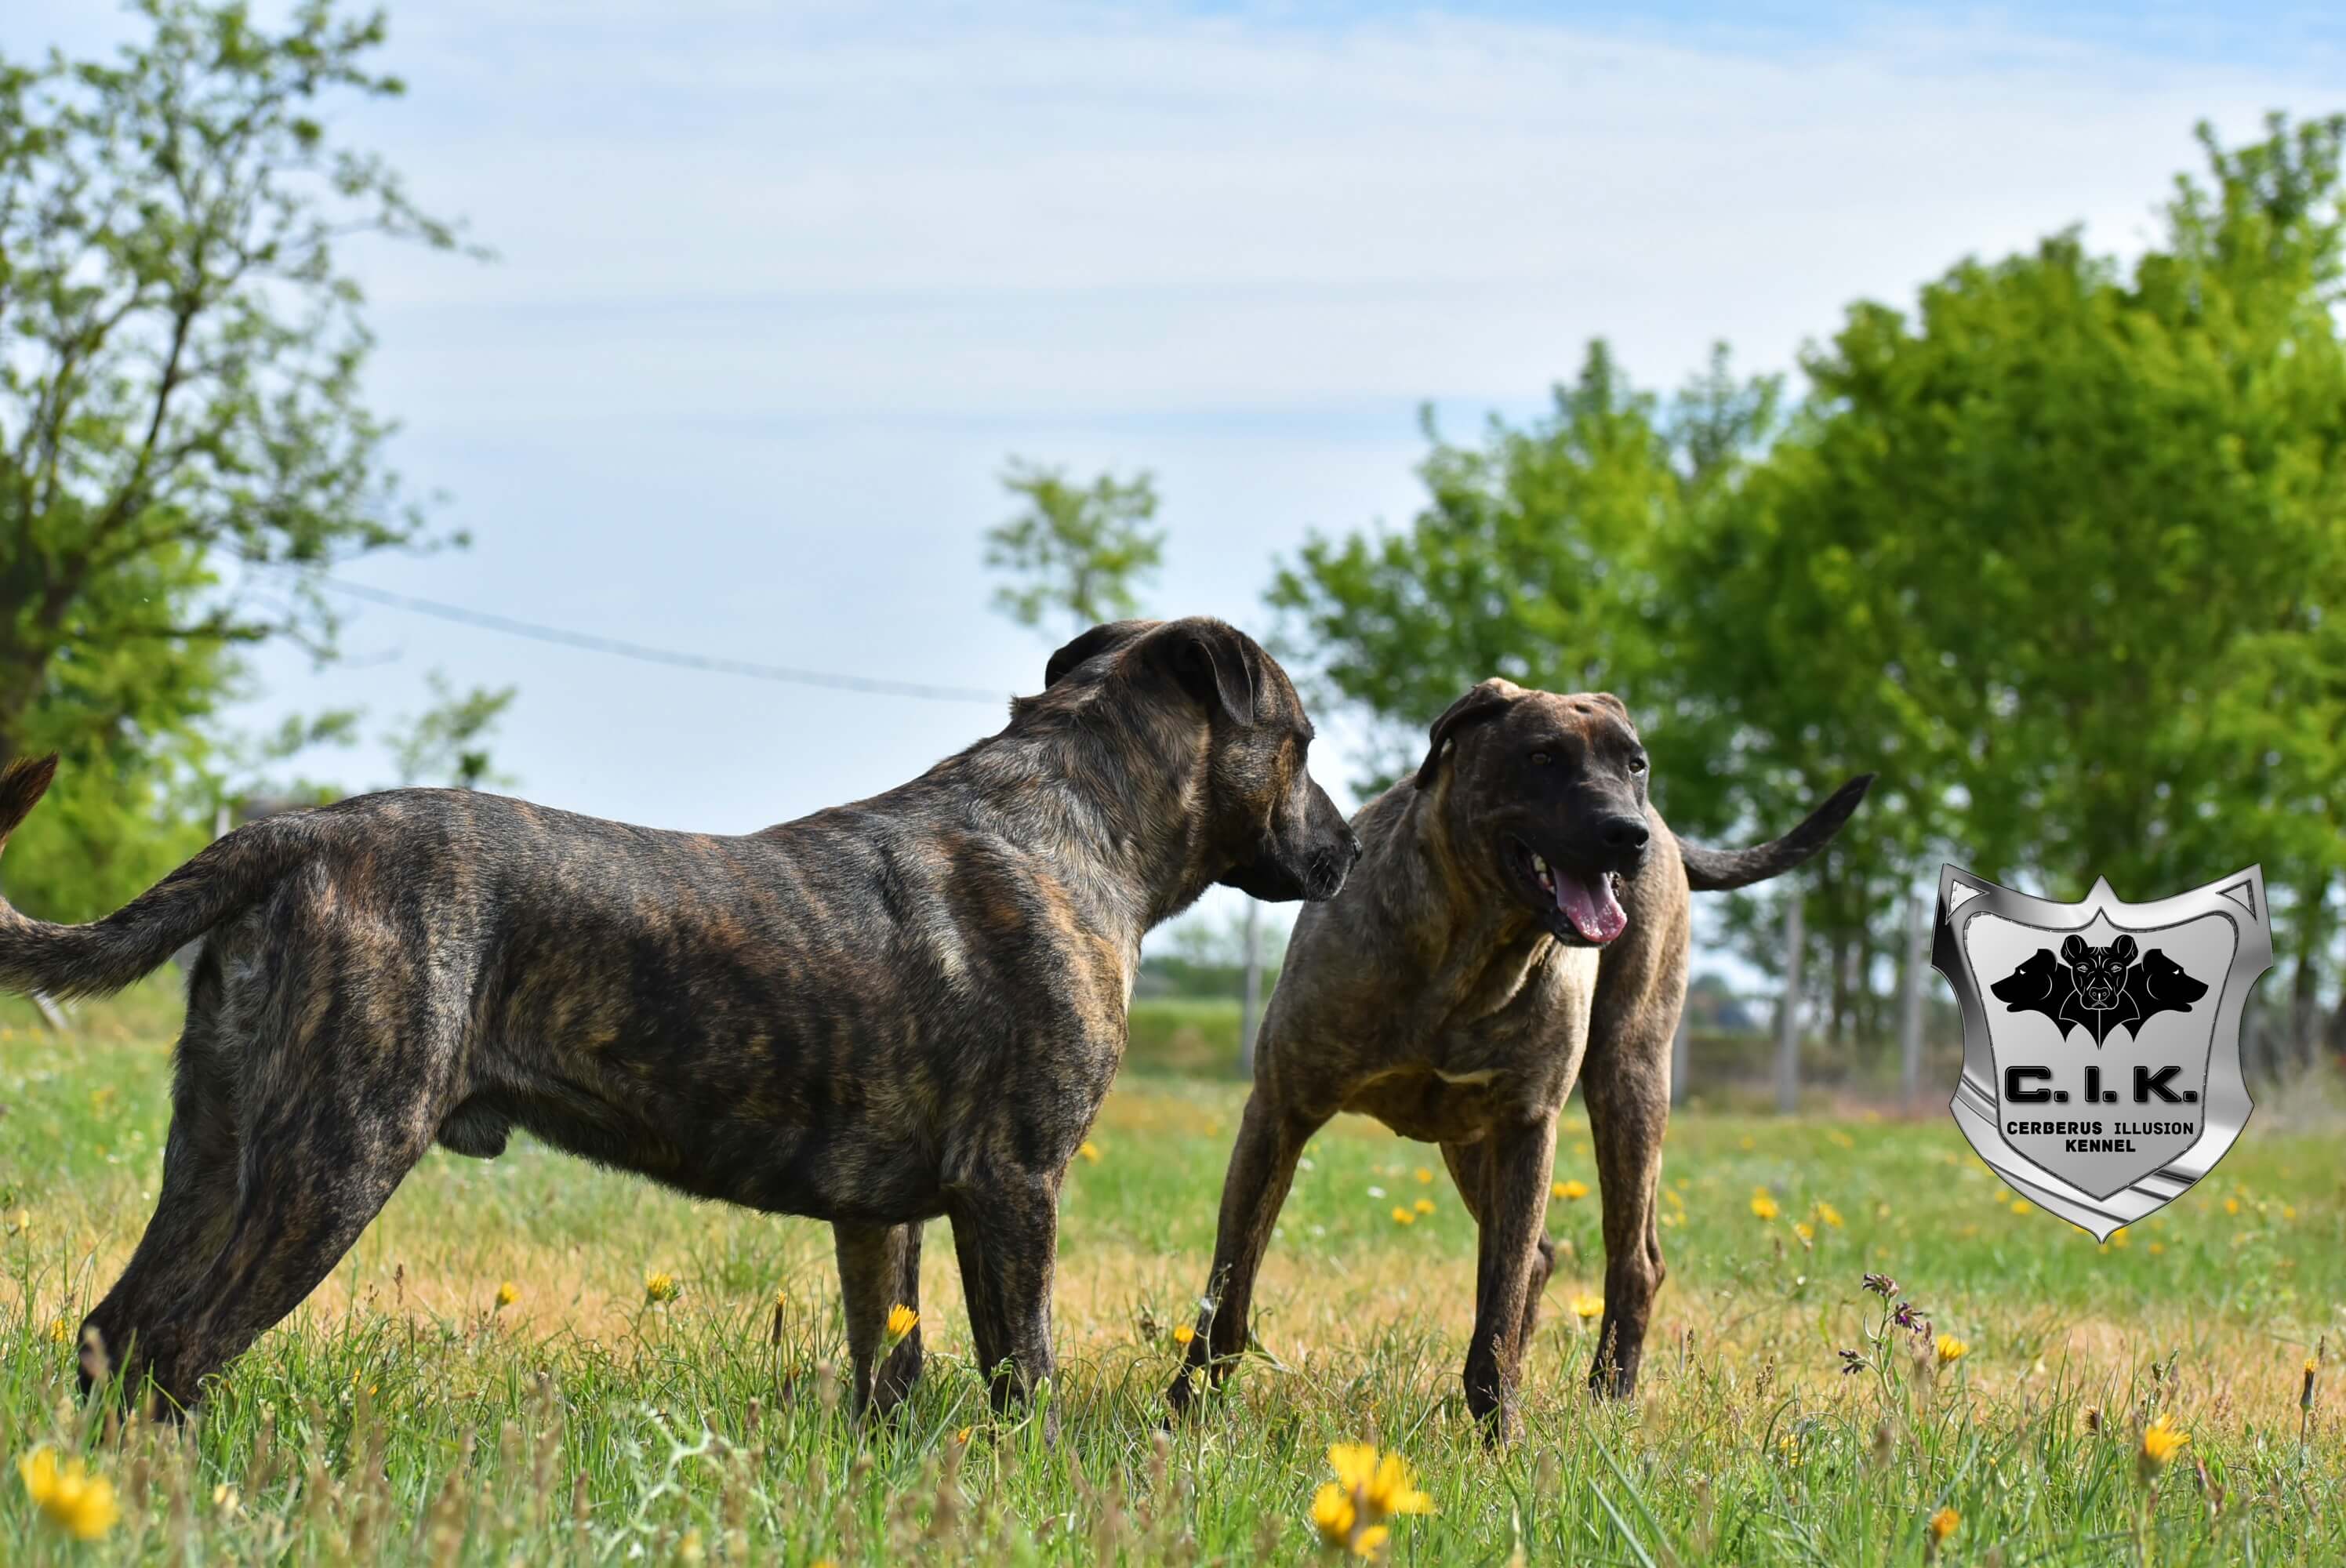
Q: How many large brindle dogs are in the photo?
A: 2